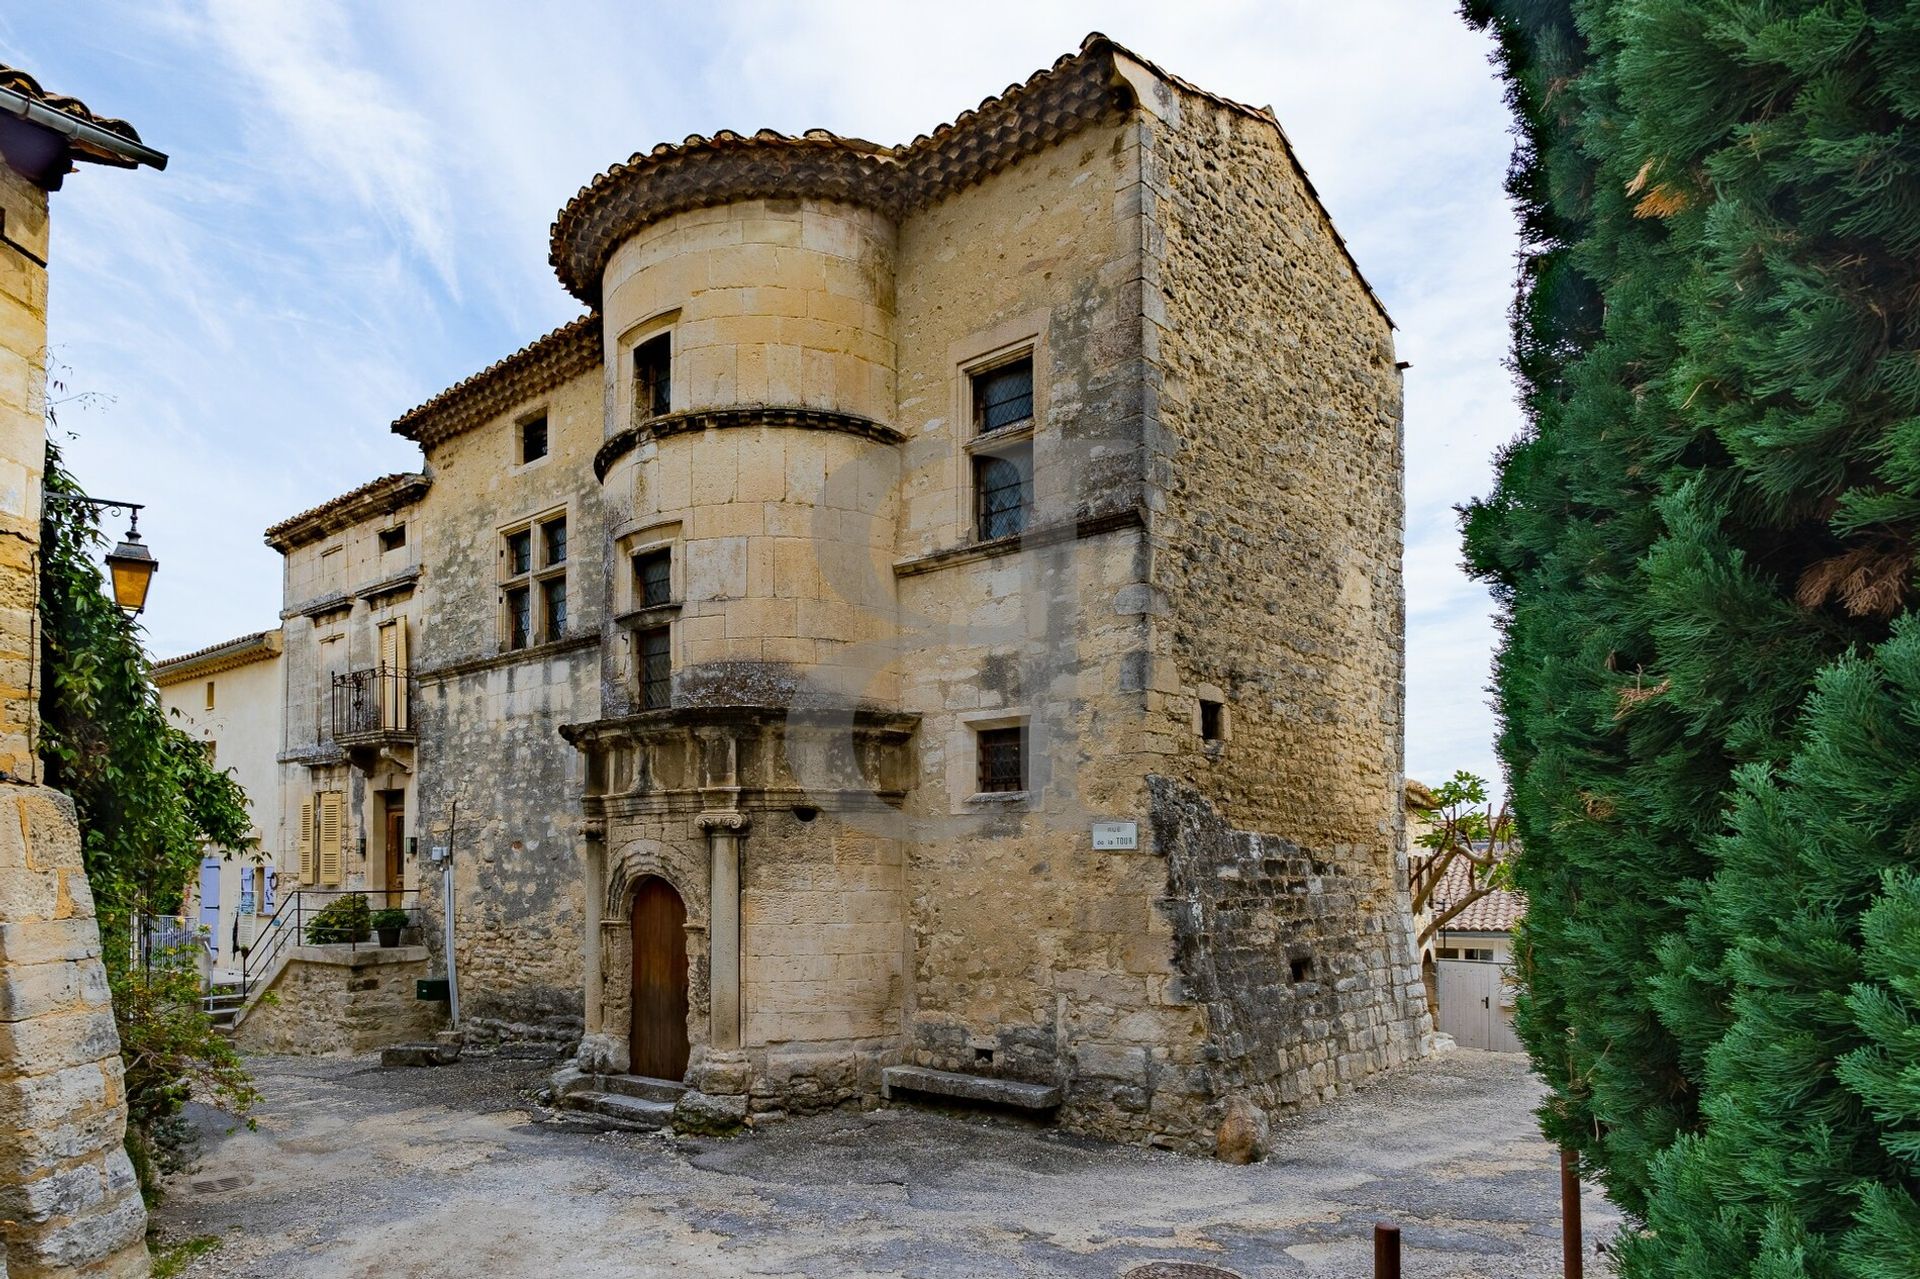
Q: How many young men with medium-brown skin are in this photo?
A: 0